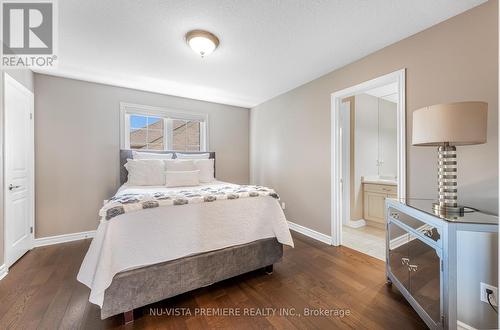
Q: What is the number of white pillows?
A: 5